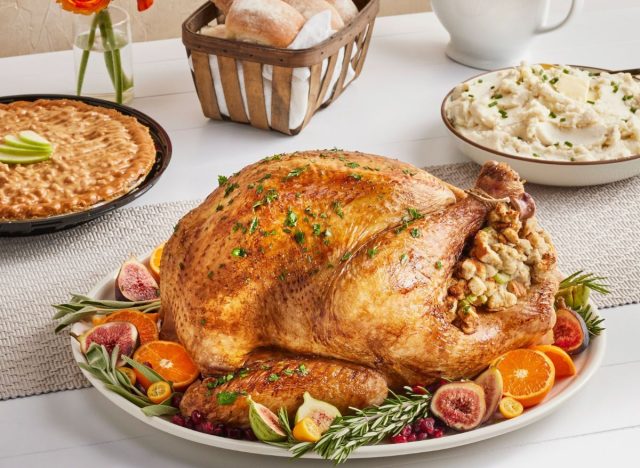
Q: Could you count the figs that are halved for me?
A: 7